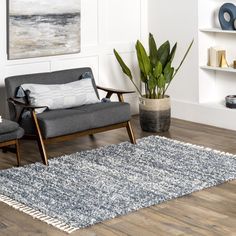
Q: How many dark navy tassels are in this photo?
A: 4